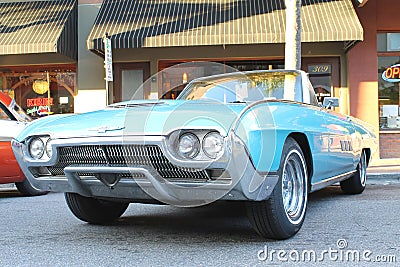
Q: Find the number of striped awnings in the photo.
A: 2